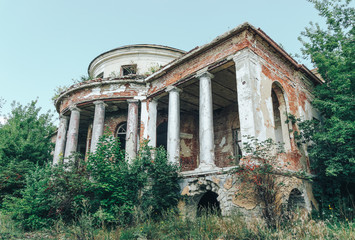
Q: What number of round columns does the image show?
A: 6